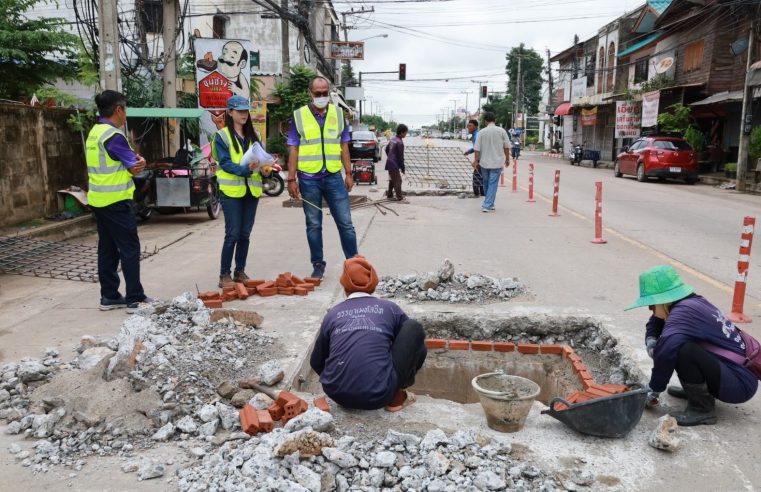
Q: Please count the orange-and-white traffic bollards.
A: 6